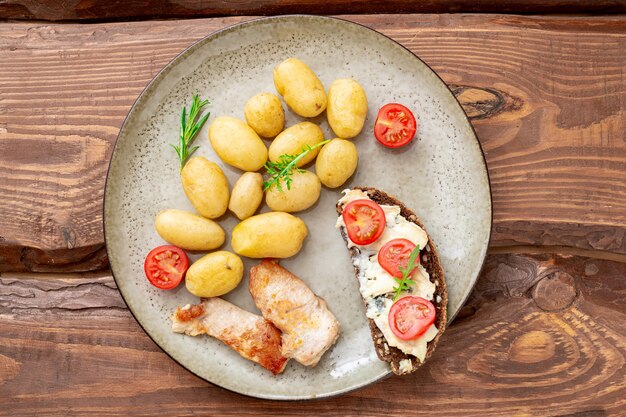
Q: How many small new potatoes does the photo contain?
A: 12